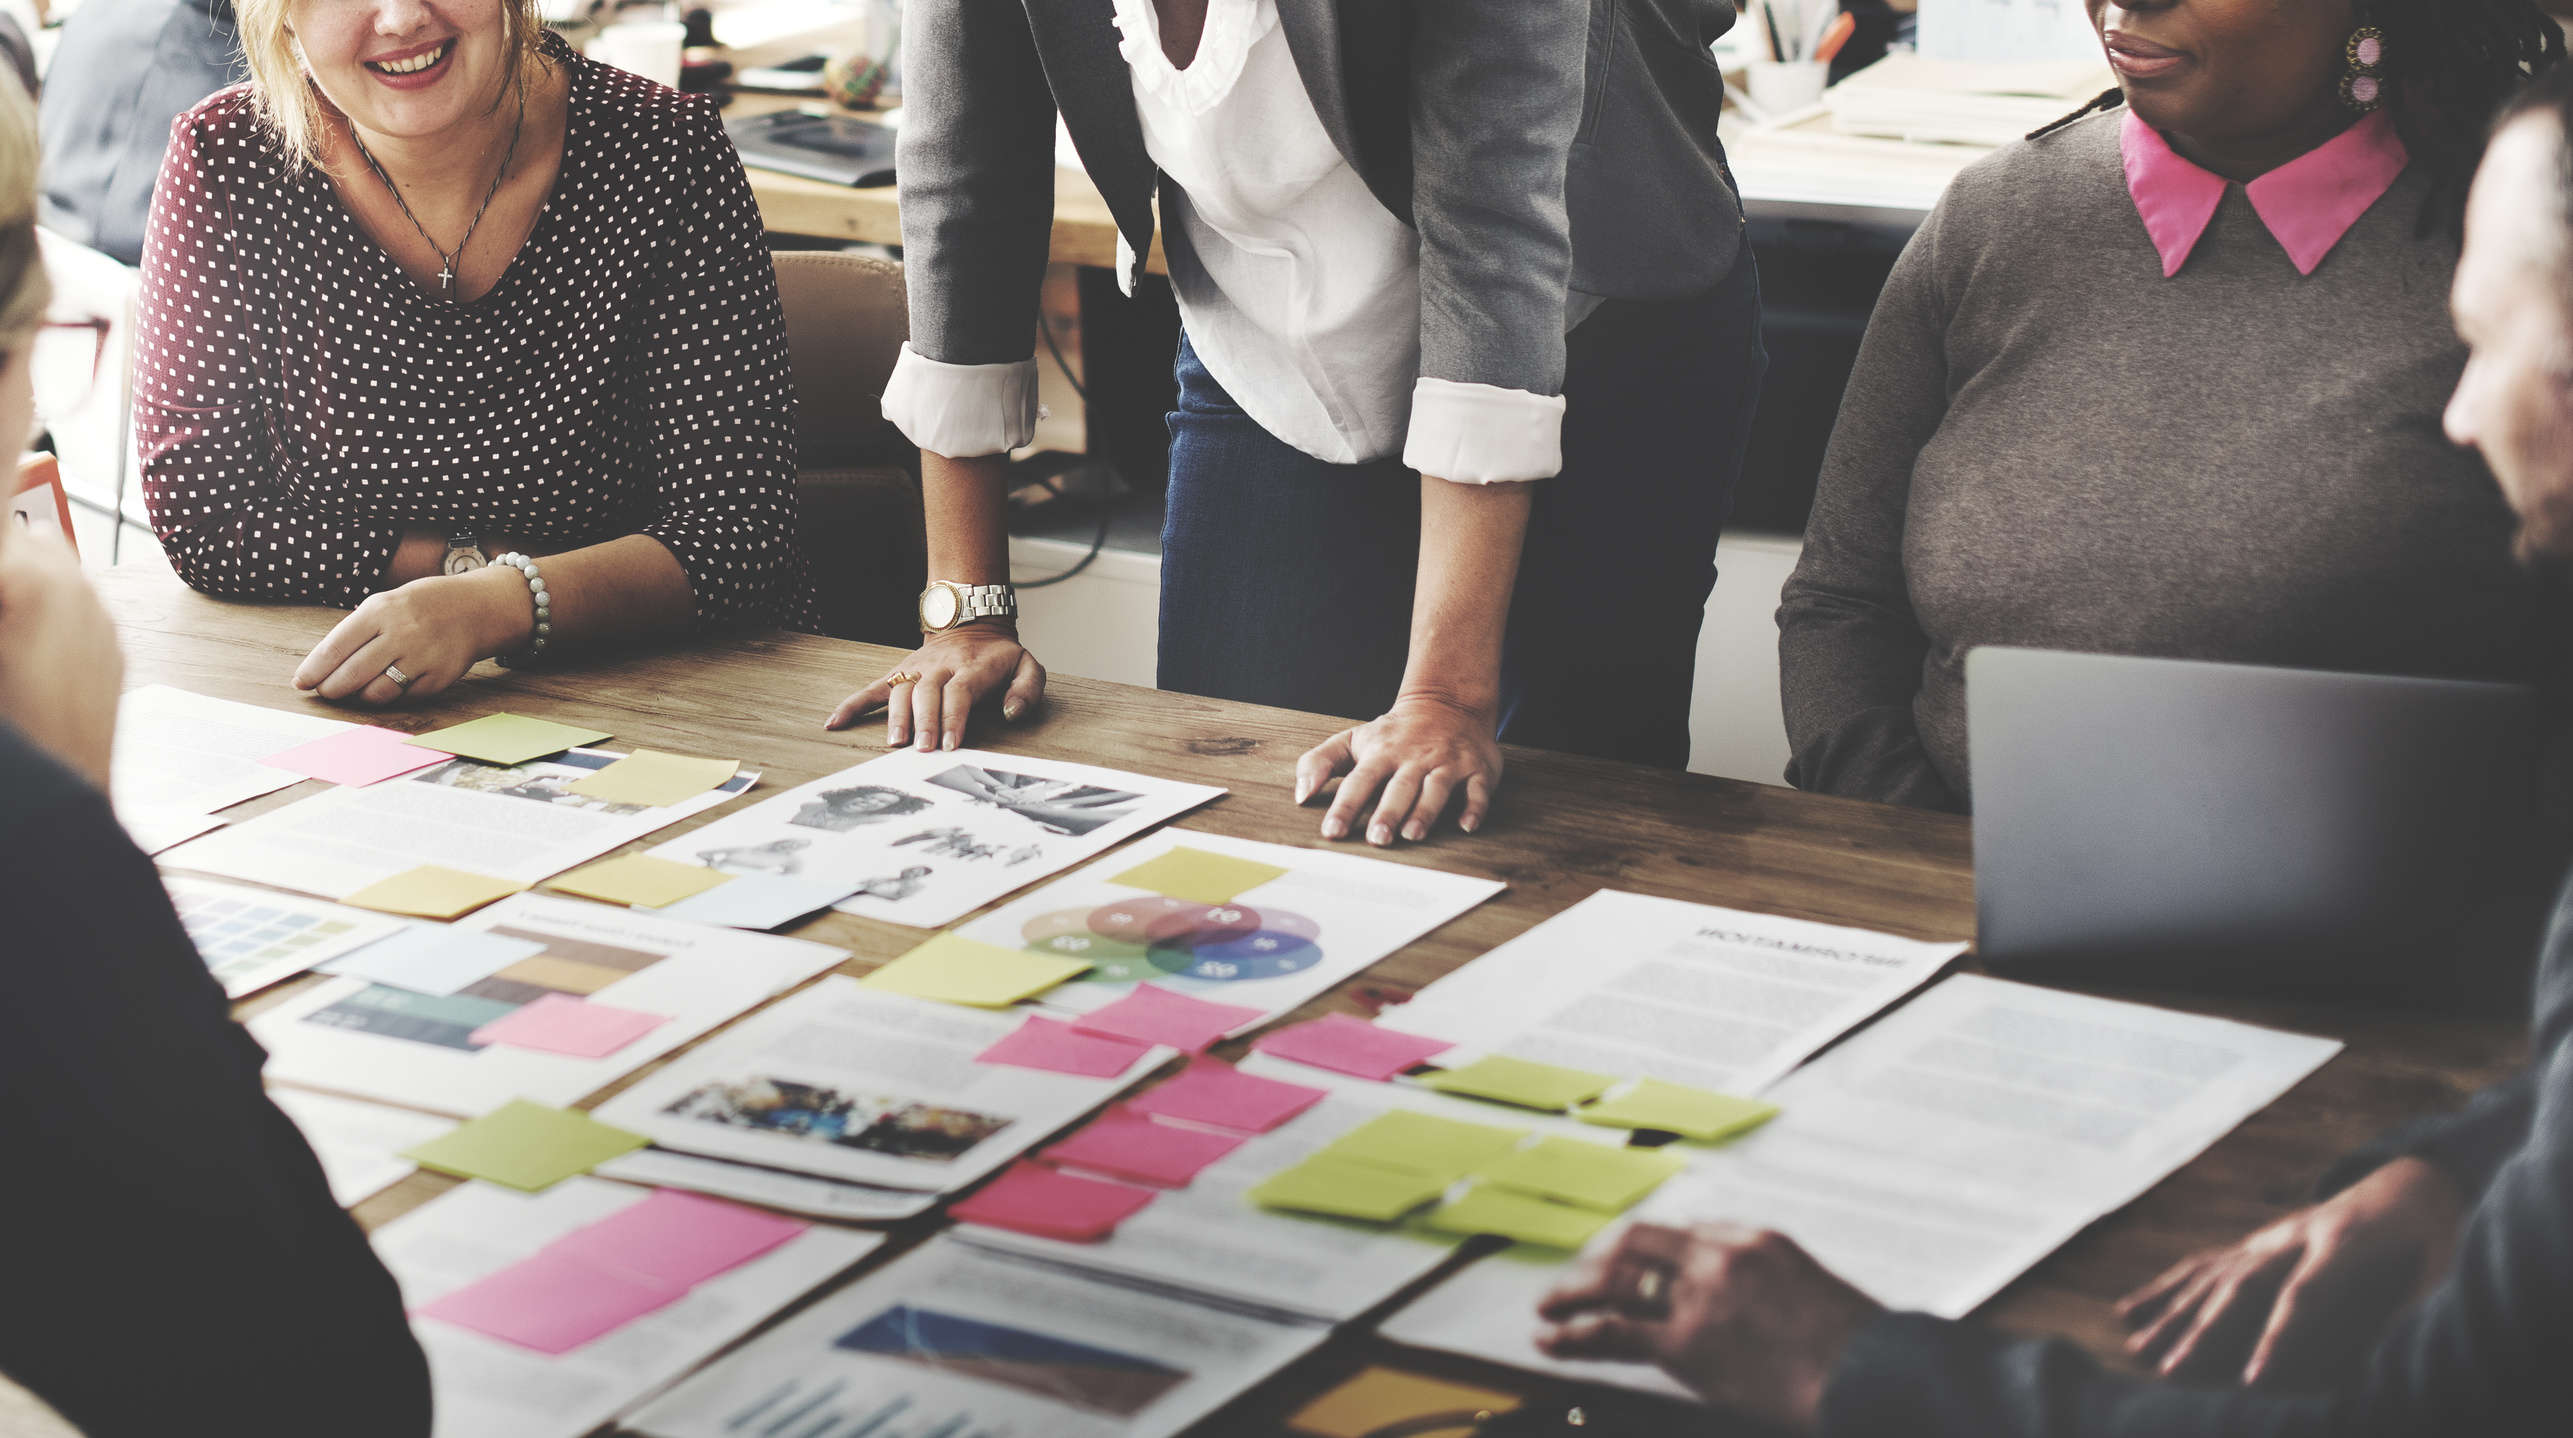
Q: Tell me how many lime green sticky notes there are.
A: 8